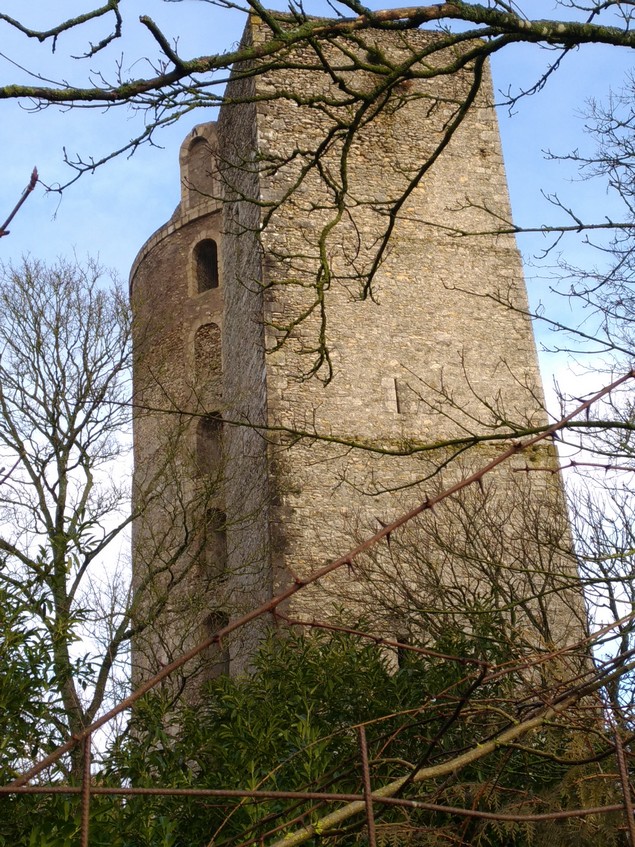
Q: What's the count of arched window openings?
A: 6